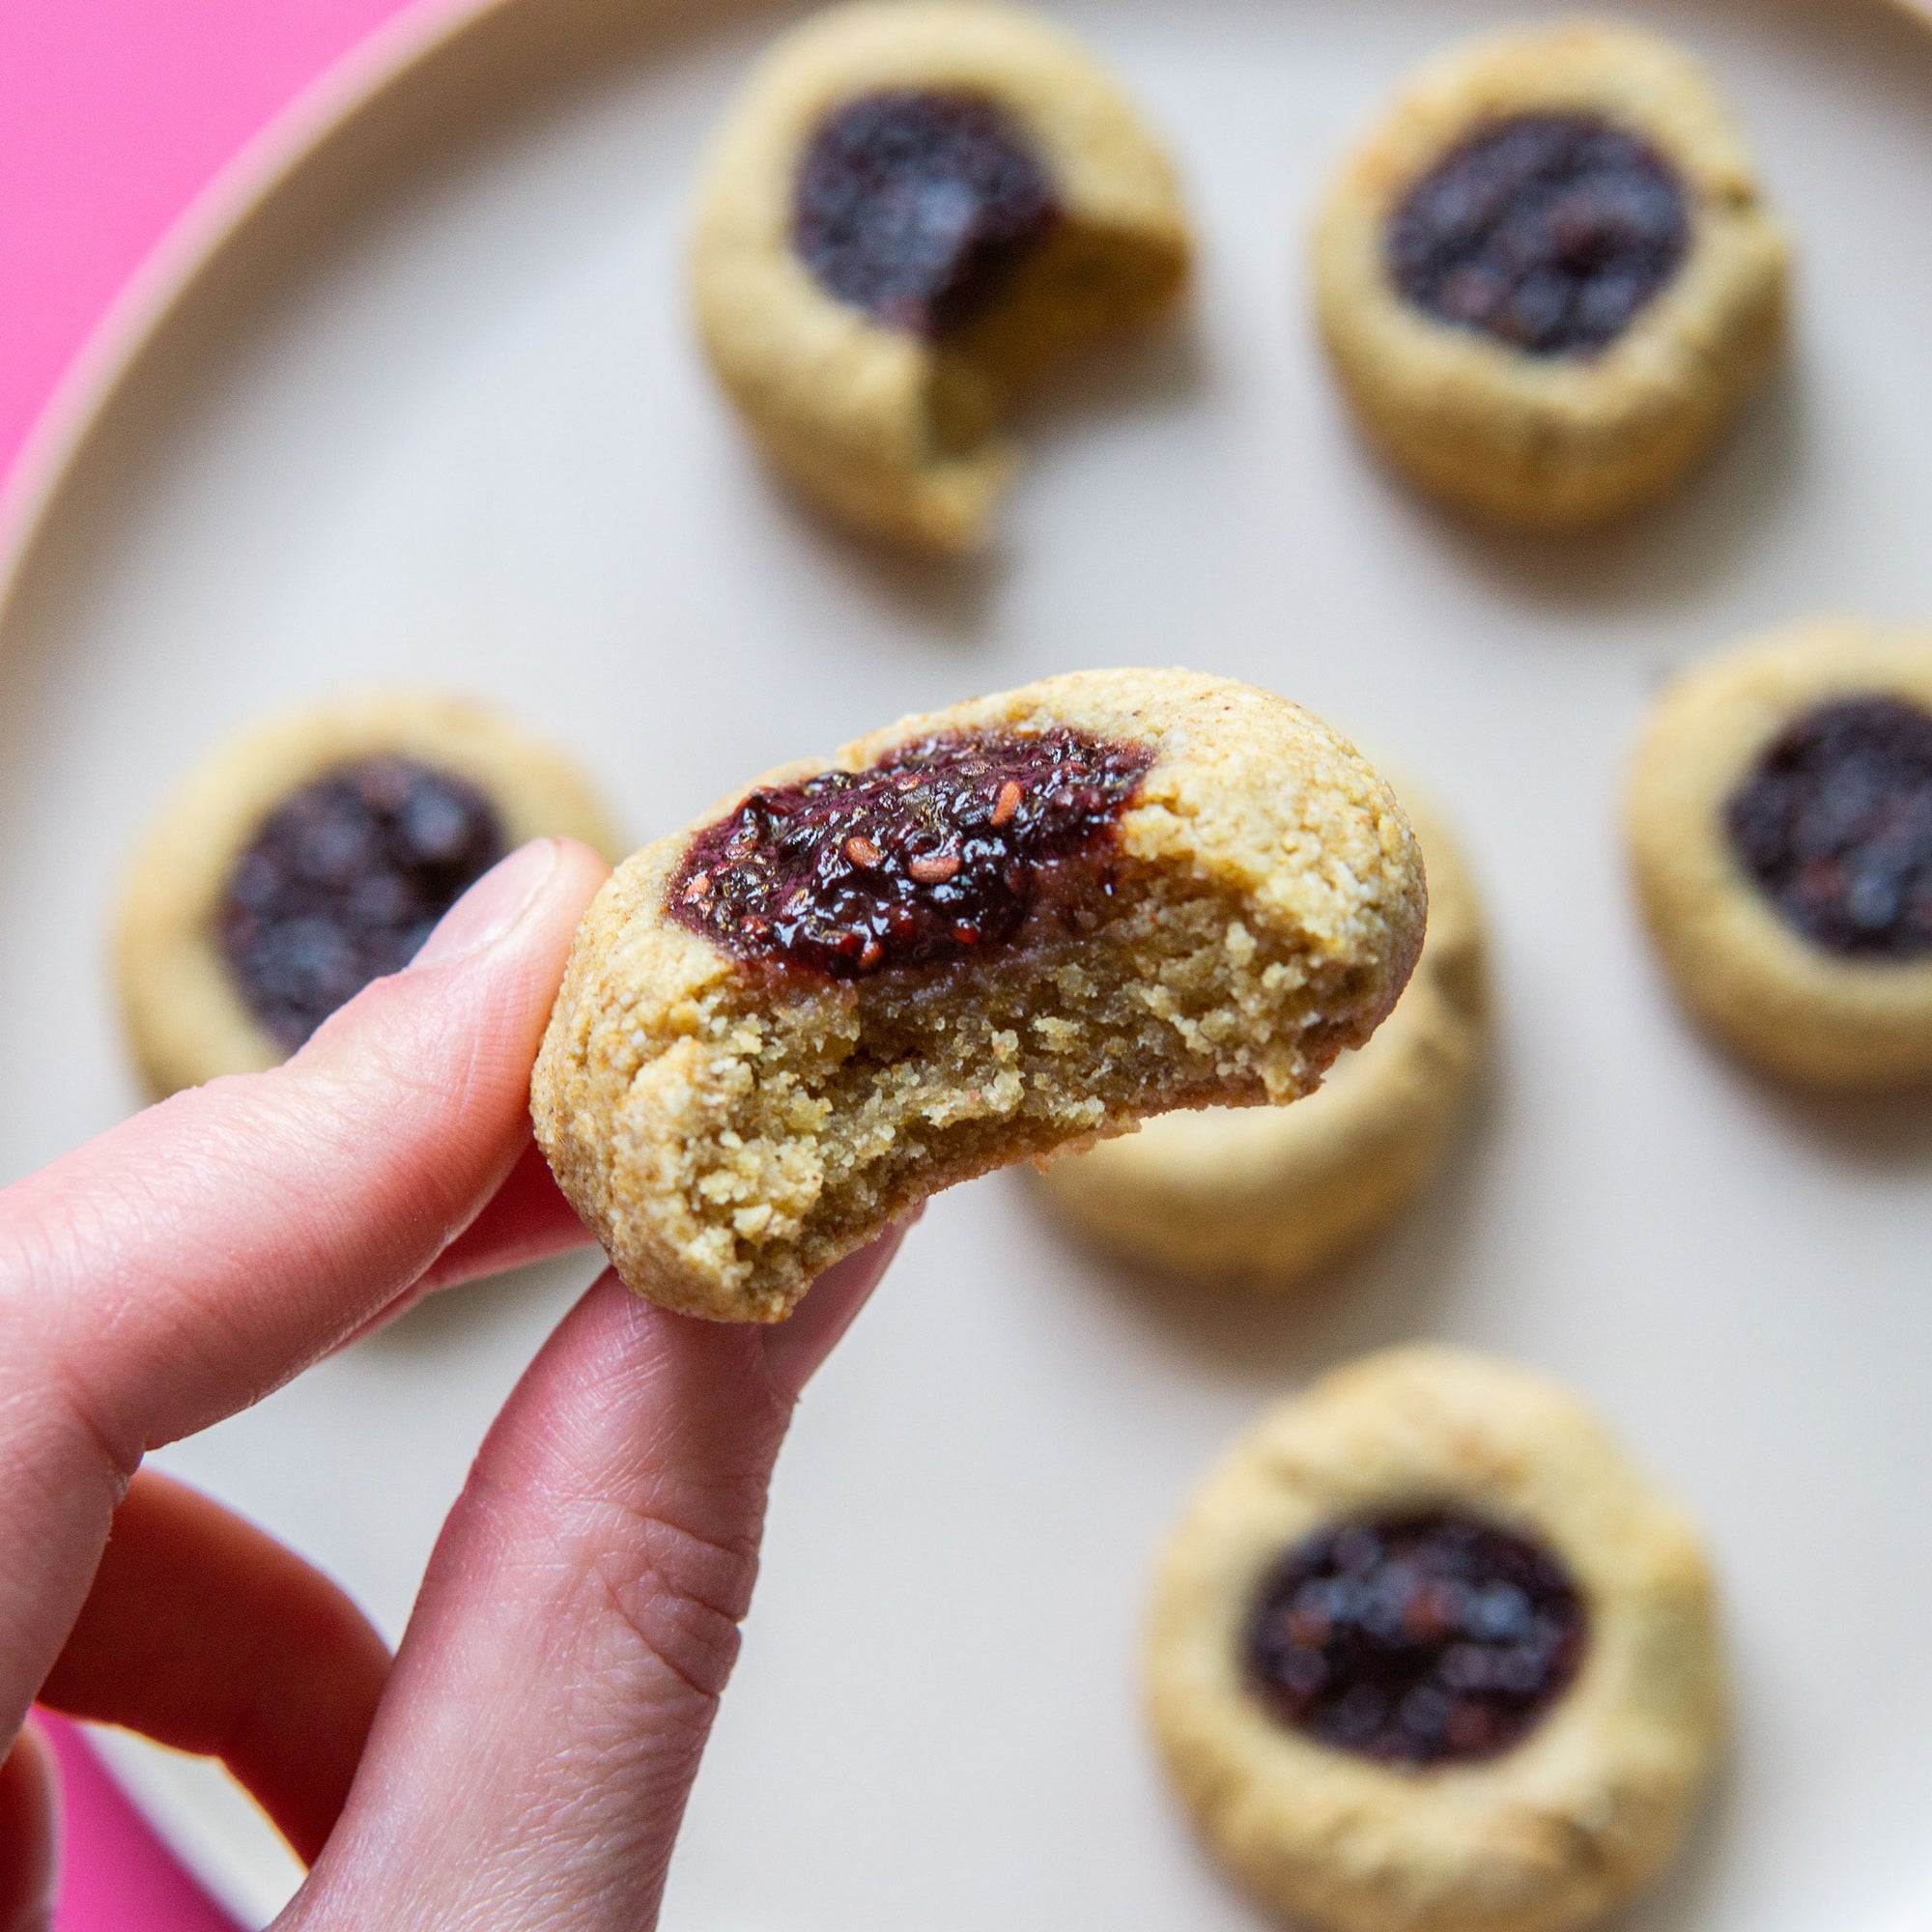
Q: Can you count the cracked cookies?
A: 2